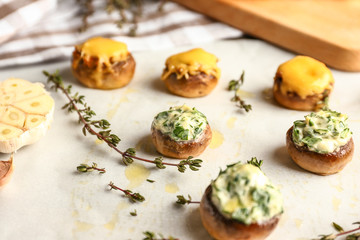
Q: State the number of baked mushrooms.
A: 6